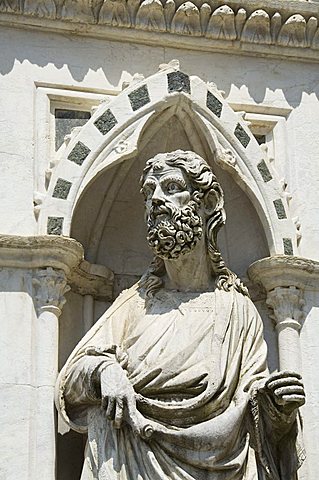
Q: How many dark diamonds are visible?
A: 11